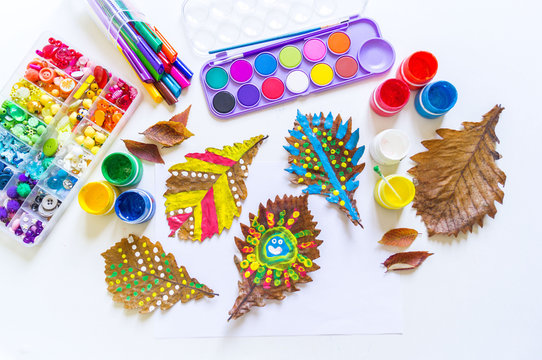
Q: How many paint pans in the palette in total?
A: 12